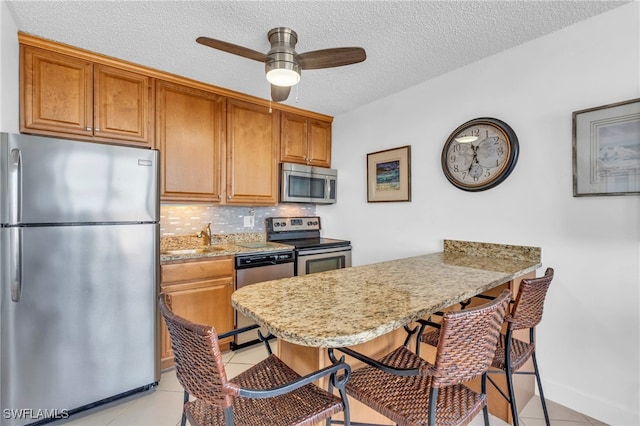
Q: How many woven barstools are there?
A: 3